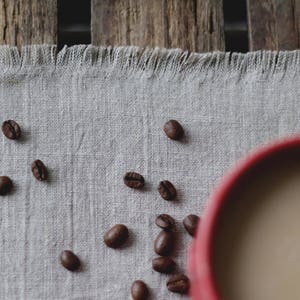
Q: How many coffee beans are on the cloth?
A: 14